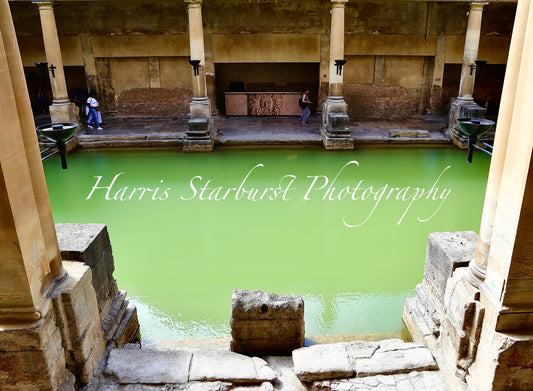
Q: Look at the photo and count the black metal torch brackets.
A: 6